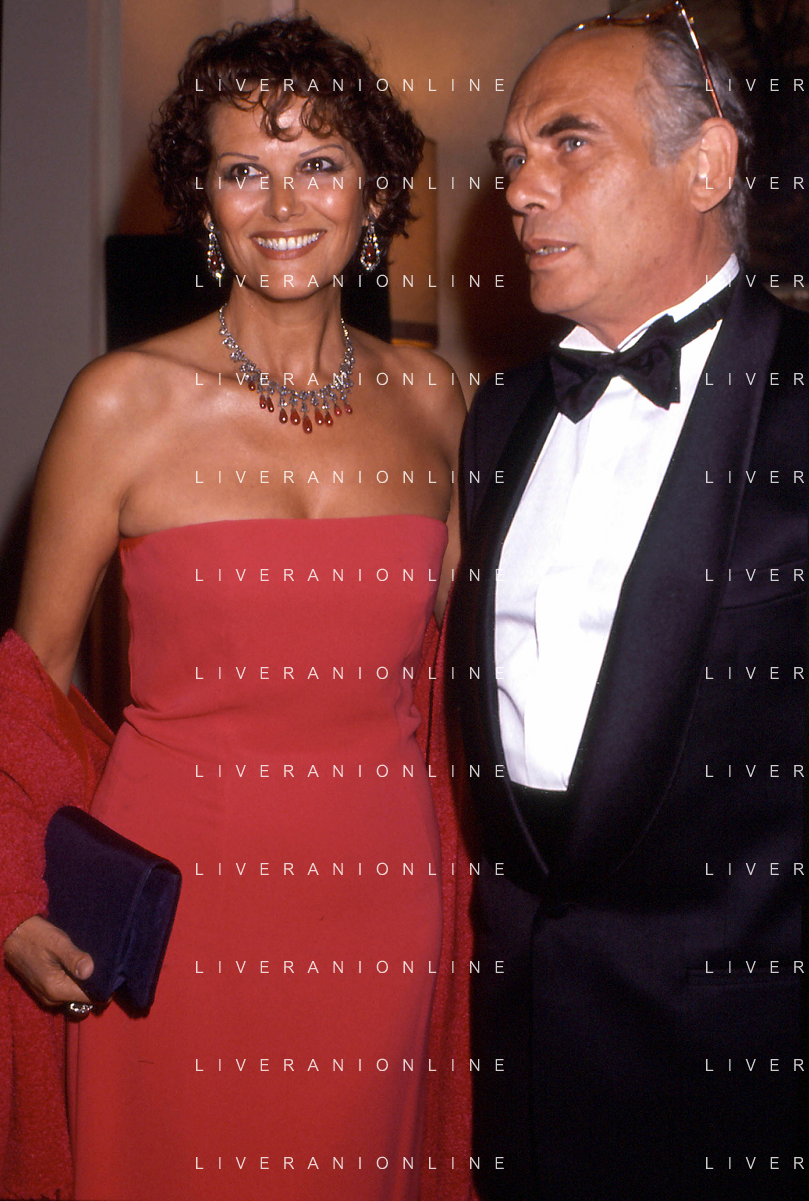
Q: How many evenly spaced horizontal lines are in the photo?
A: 12